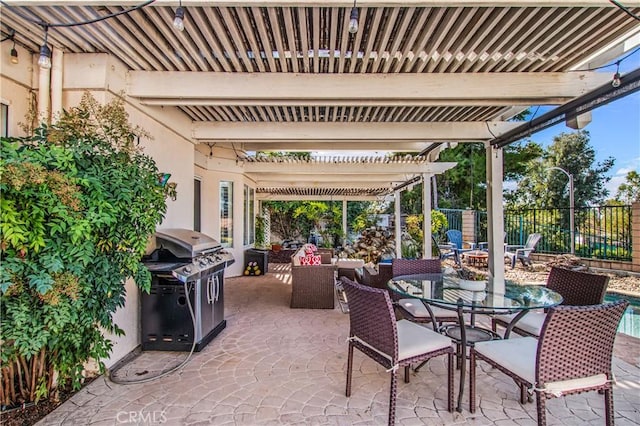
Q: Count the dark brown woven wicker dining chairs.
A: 4